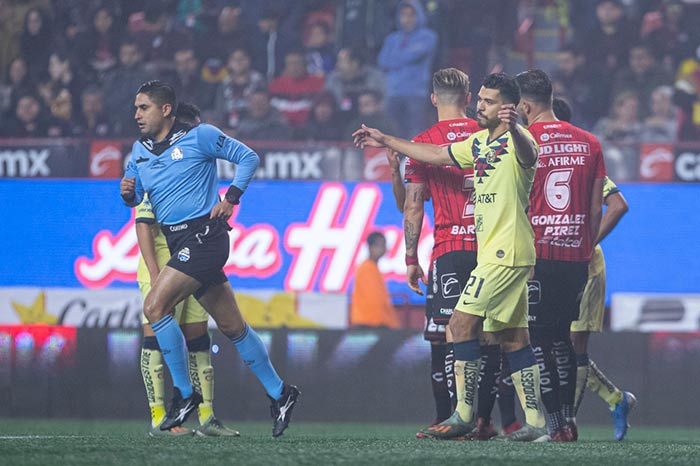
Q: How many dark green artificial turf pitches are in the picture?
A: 1